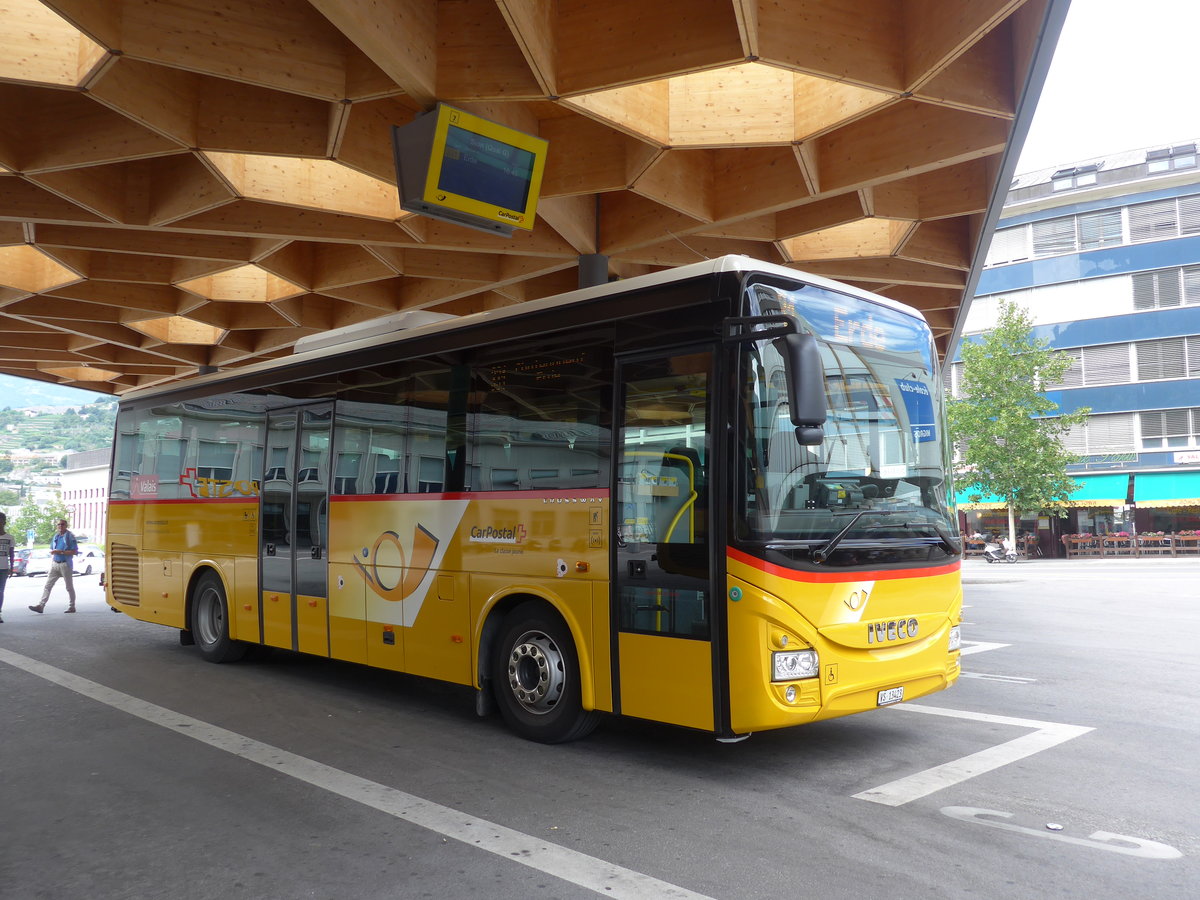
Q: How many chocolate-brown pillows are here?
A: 0